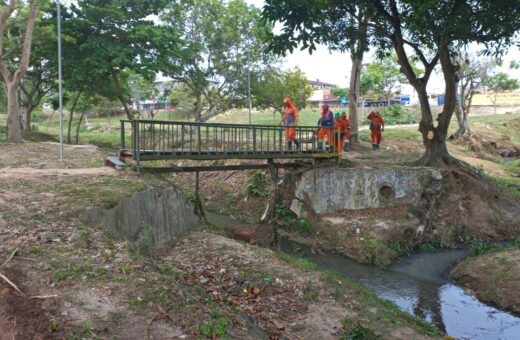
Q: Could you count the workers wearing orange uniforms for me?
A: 5